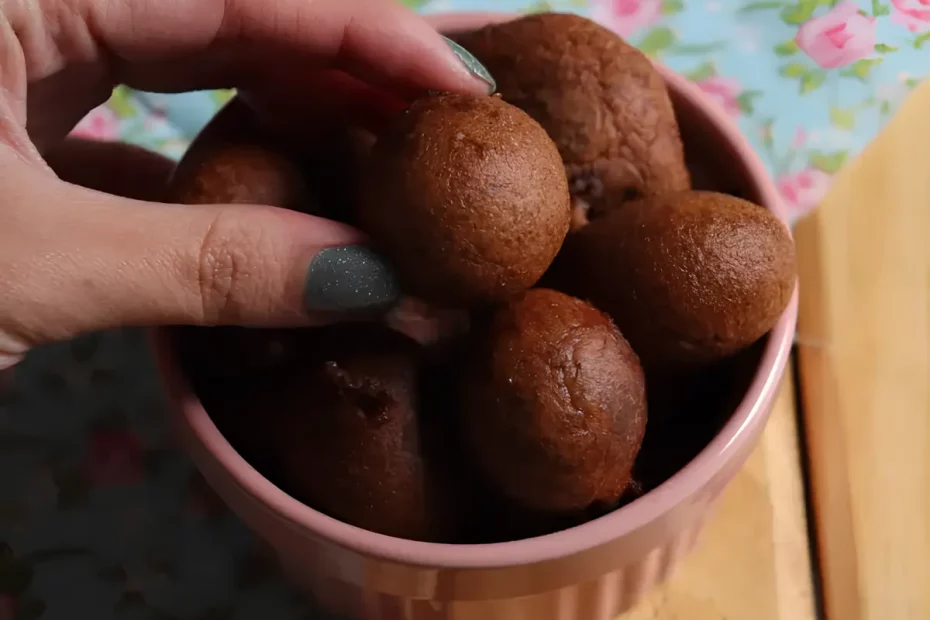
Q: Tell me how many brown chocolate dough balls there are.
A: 6